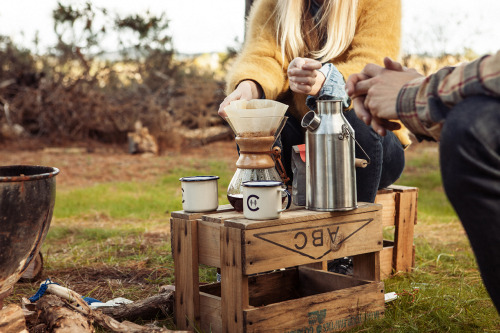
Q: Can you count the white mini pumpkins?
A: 0